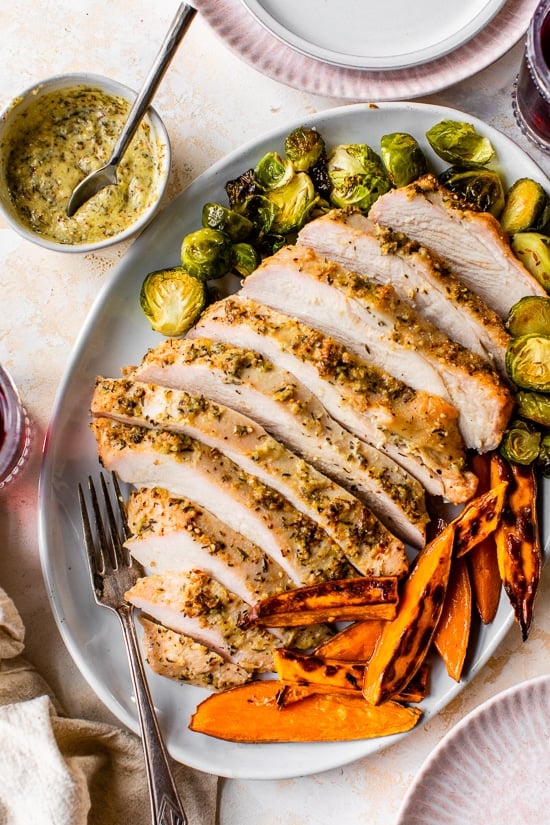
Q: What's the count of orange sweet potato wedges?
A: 9